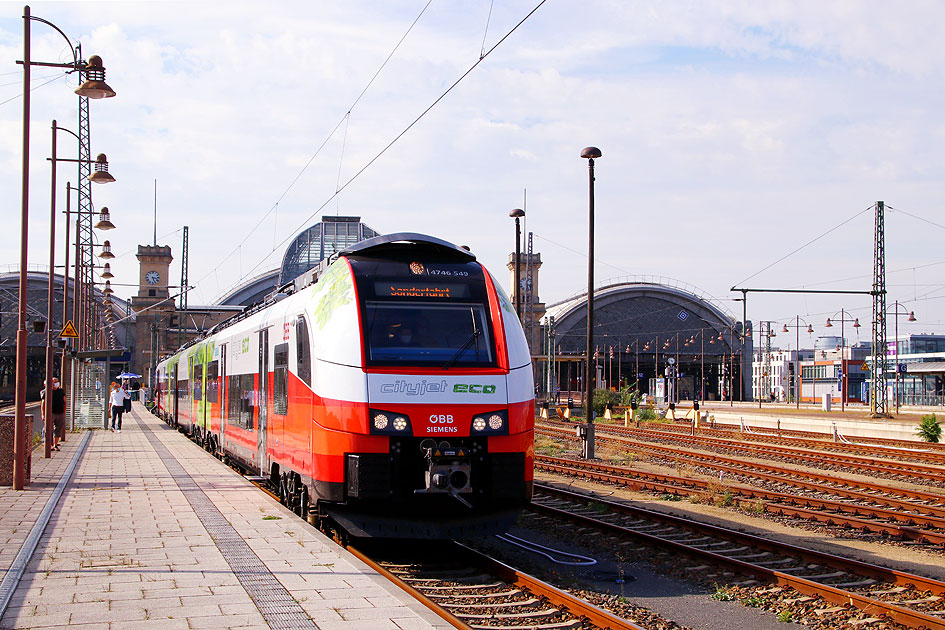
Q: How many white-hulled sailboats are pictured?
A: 0